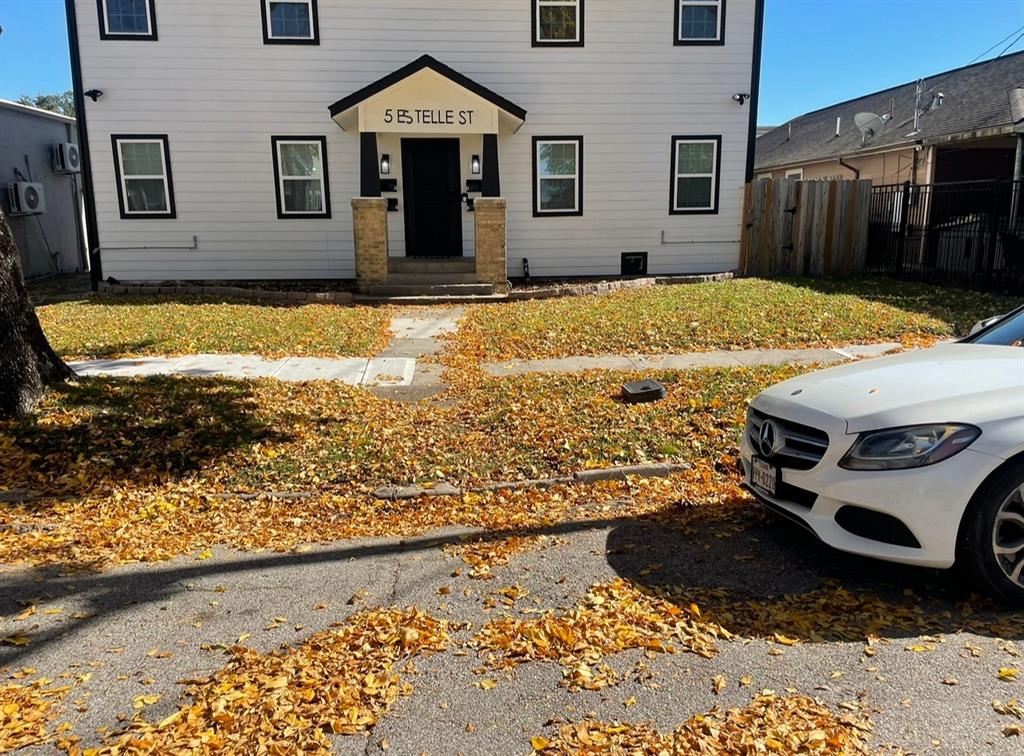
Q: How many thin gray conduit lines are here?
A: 2